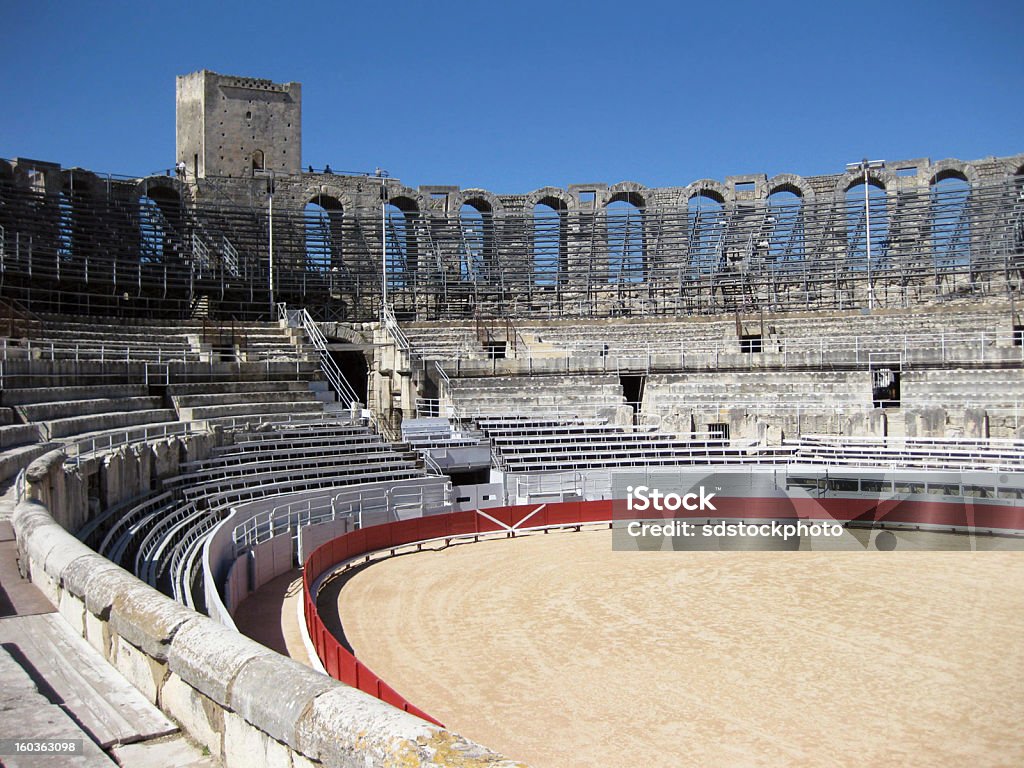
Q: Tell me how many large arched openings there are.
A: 11